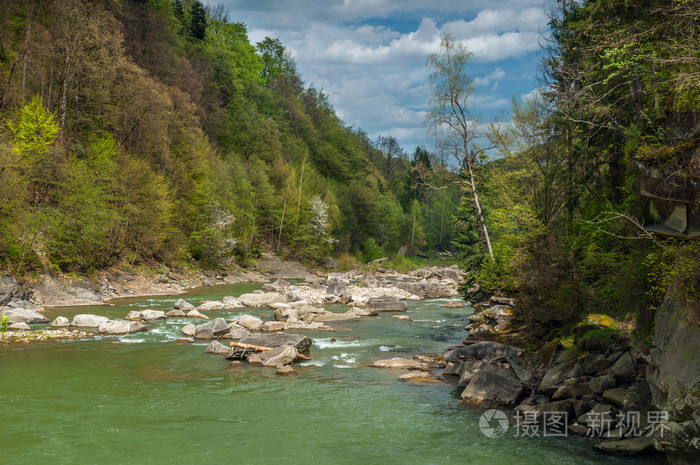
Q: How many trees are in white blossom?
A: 2